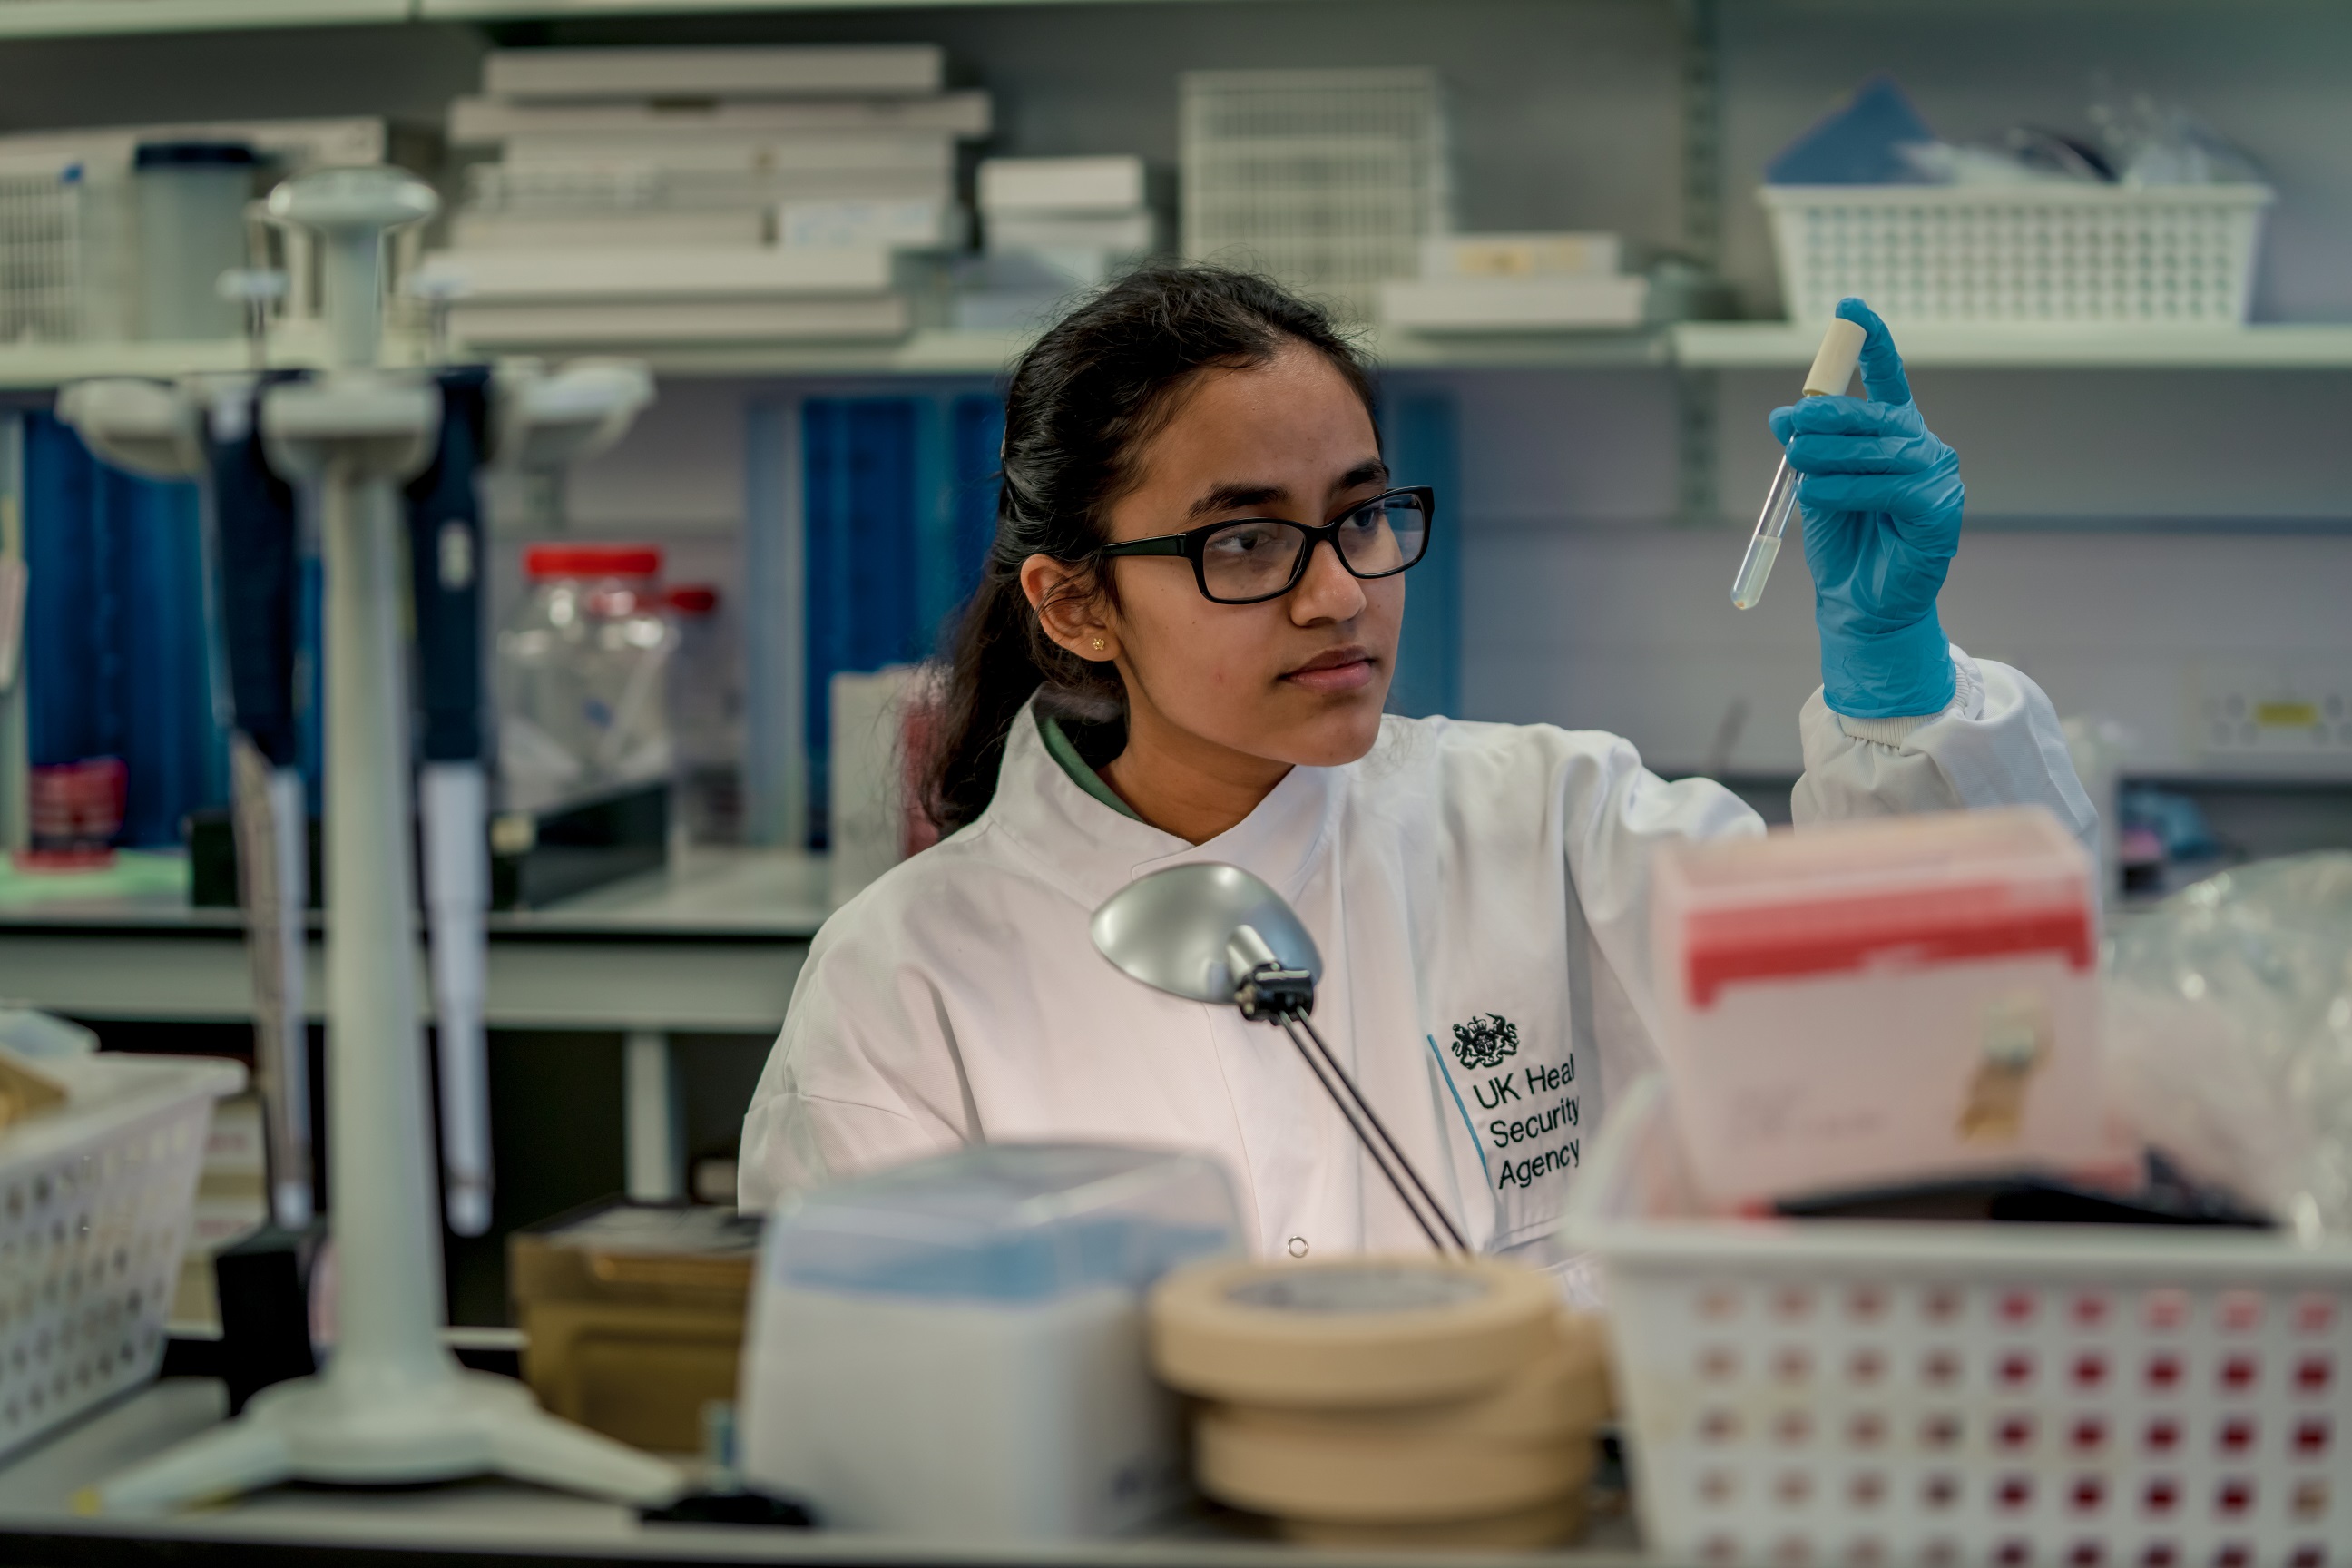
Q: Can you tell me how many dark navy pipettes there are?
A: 2